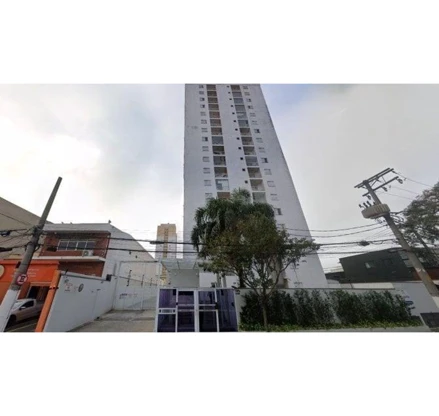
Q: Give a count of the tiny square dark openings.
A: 12